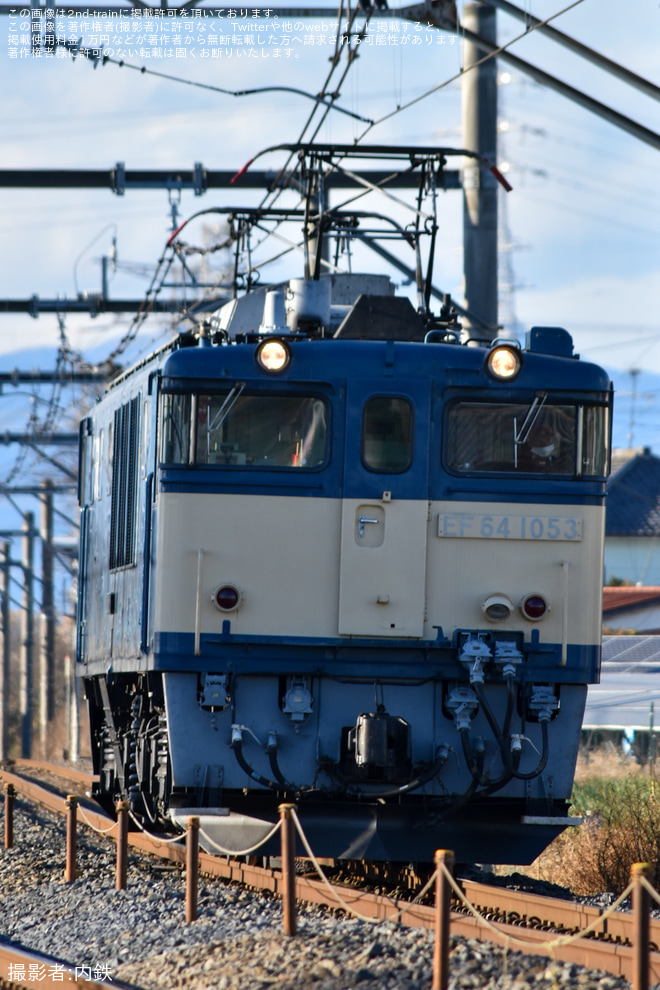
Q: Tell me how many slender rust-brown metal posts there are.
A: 7